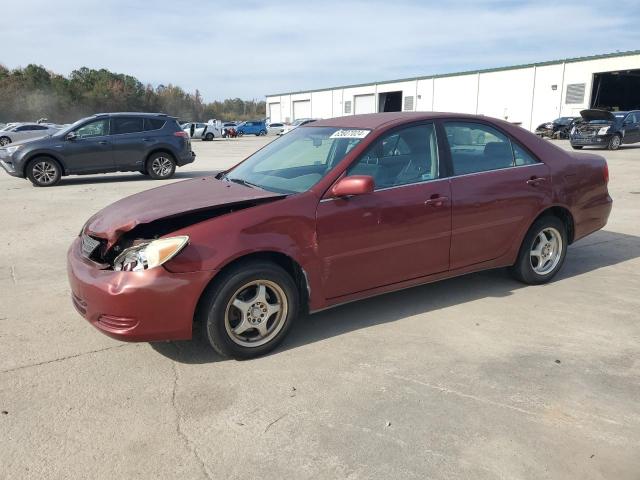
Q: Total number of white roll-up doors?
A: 3